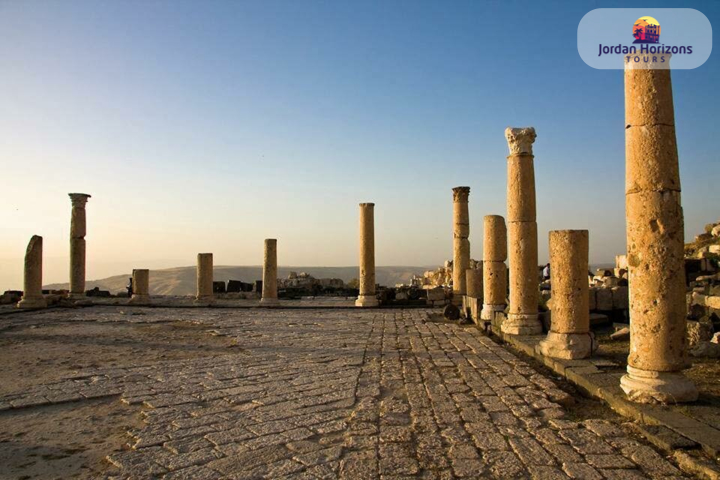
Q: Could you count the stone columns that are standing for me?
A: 11